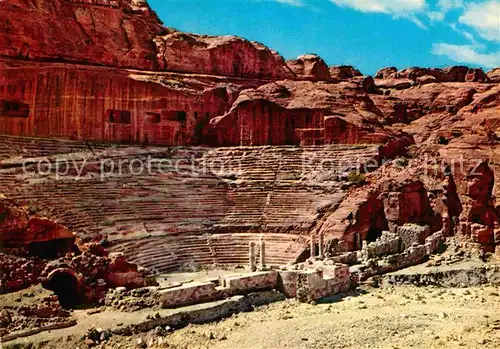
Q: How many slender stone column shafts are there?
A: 4